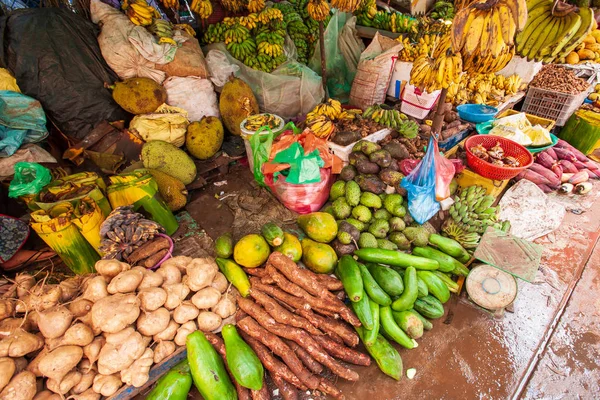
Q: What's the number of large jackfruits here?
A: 5